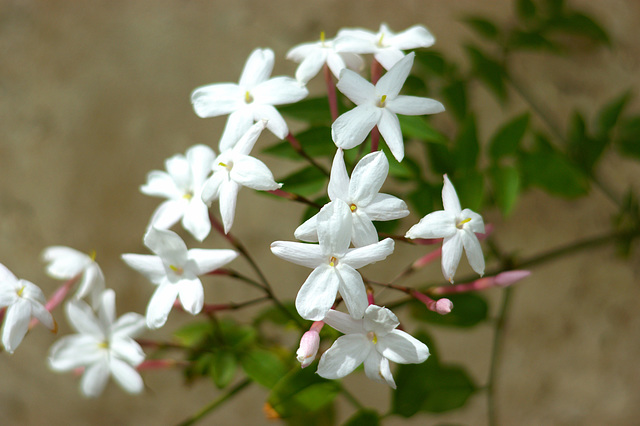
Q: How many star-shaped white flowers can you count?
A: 14